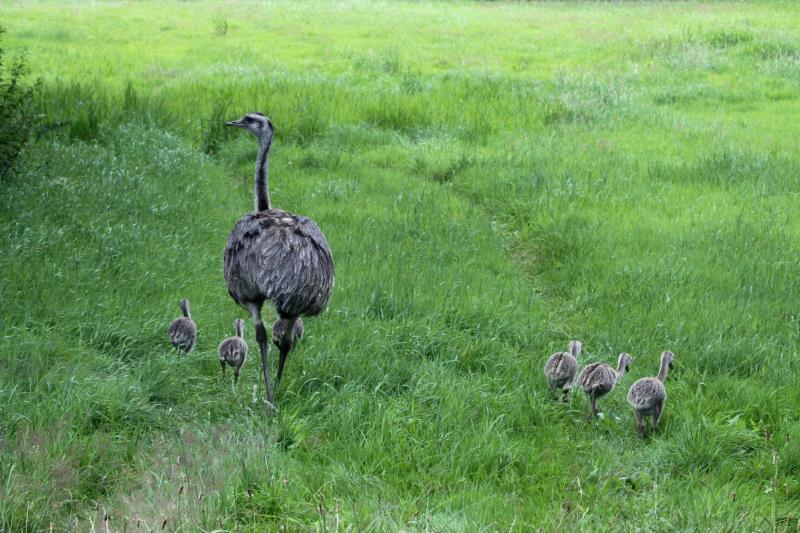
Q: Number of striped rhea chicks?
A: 6